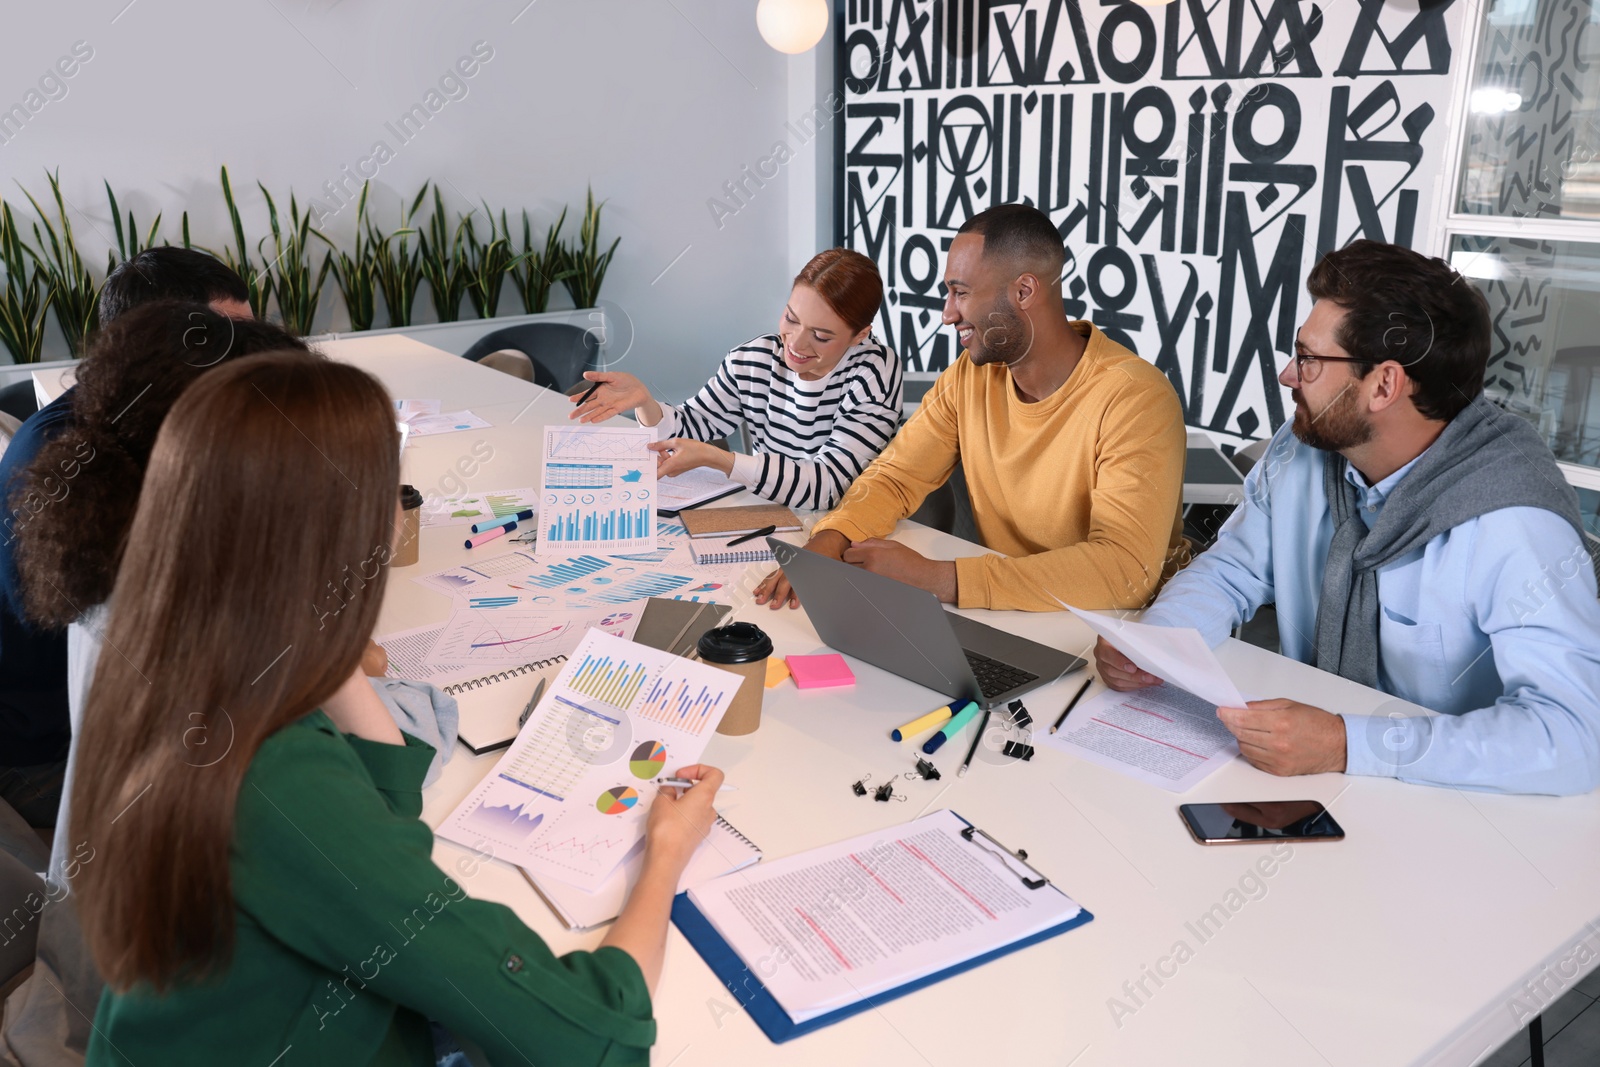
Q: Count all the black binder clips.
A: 5